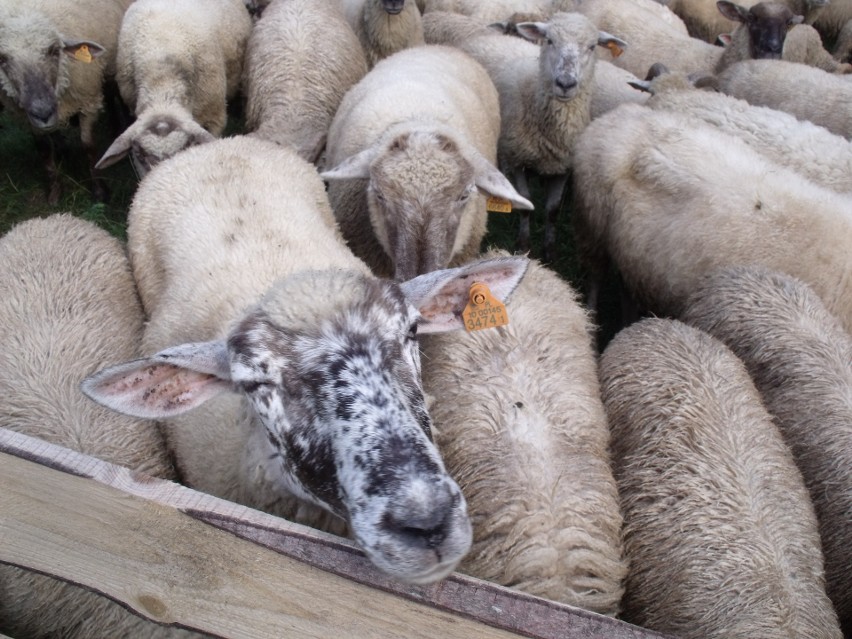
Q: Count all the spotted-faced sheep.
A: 1